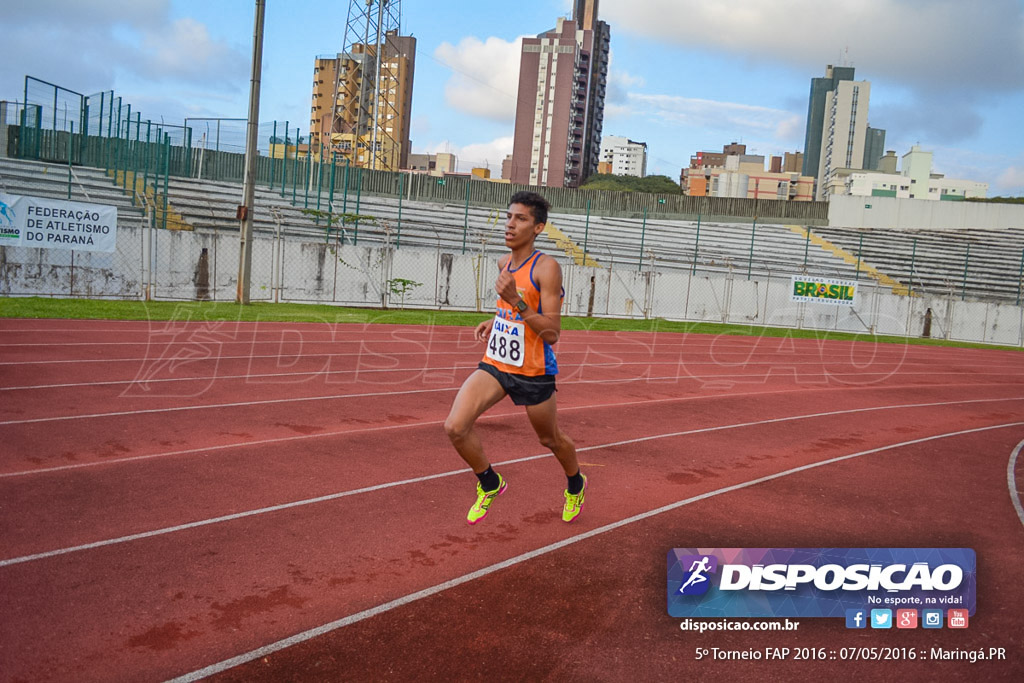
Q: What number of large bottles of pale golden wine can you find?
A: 0